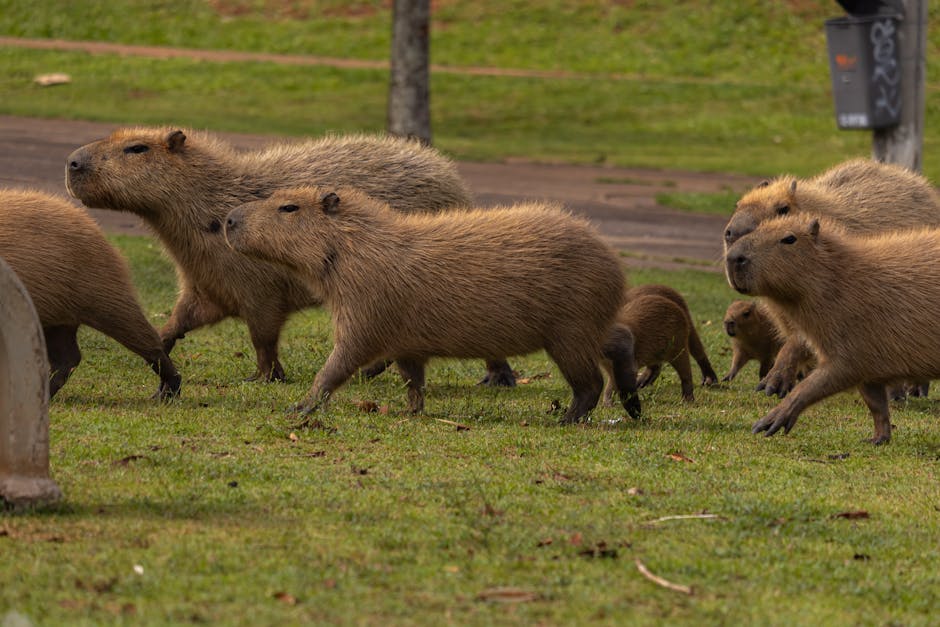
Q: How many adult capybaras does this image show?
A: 5